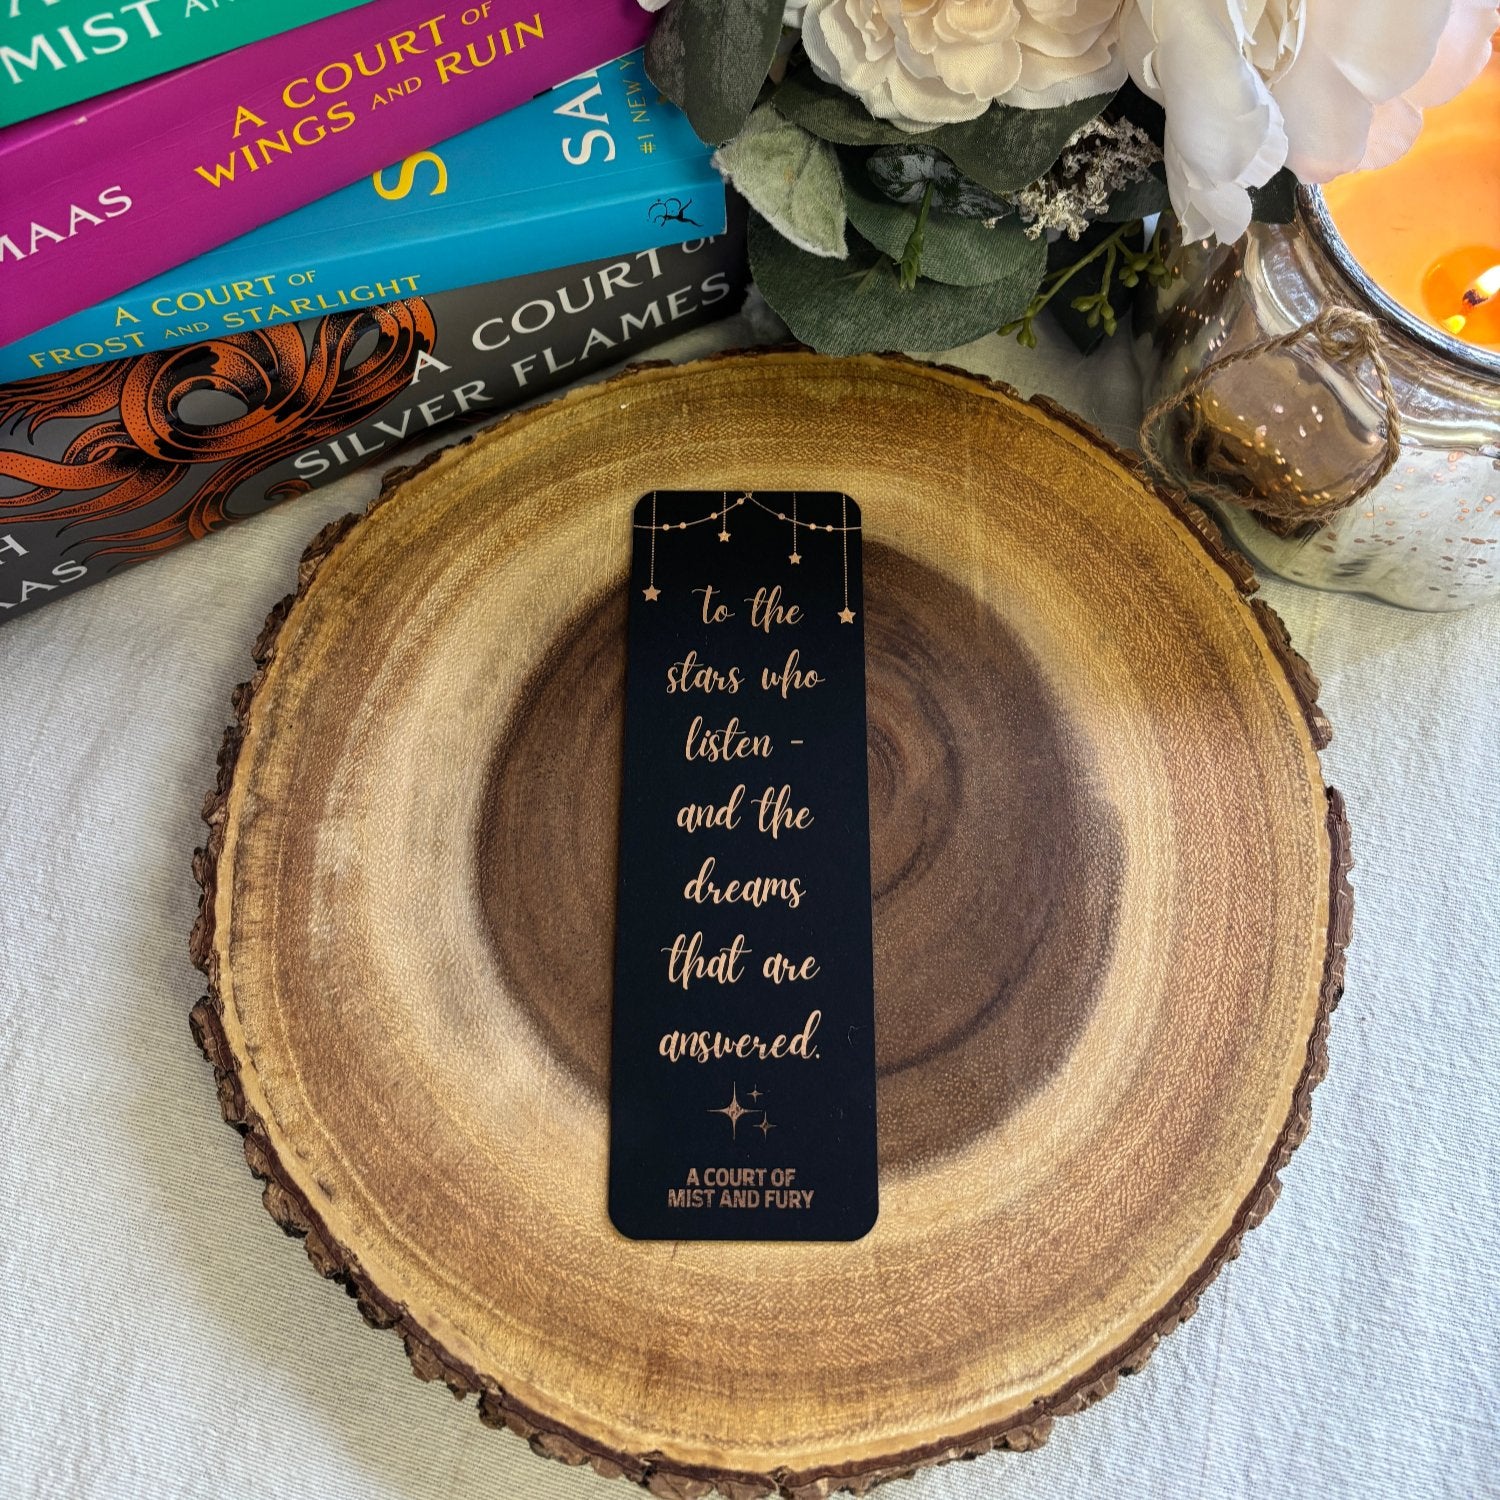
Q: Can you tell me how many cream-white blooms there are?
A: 2